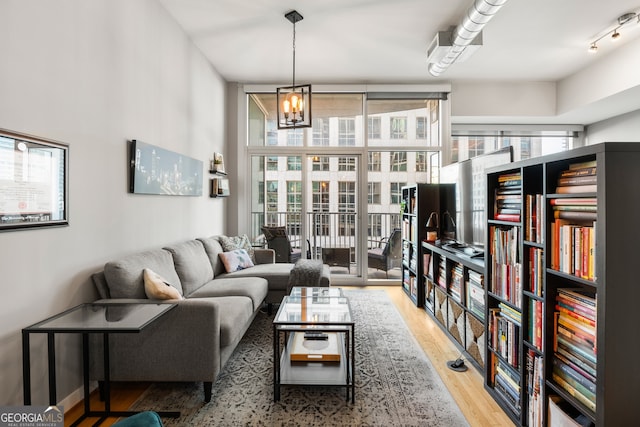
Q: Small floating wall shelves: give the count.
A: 2